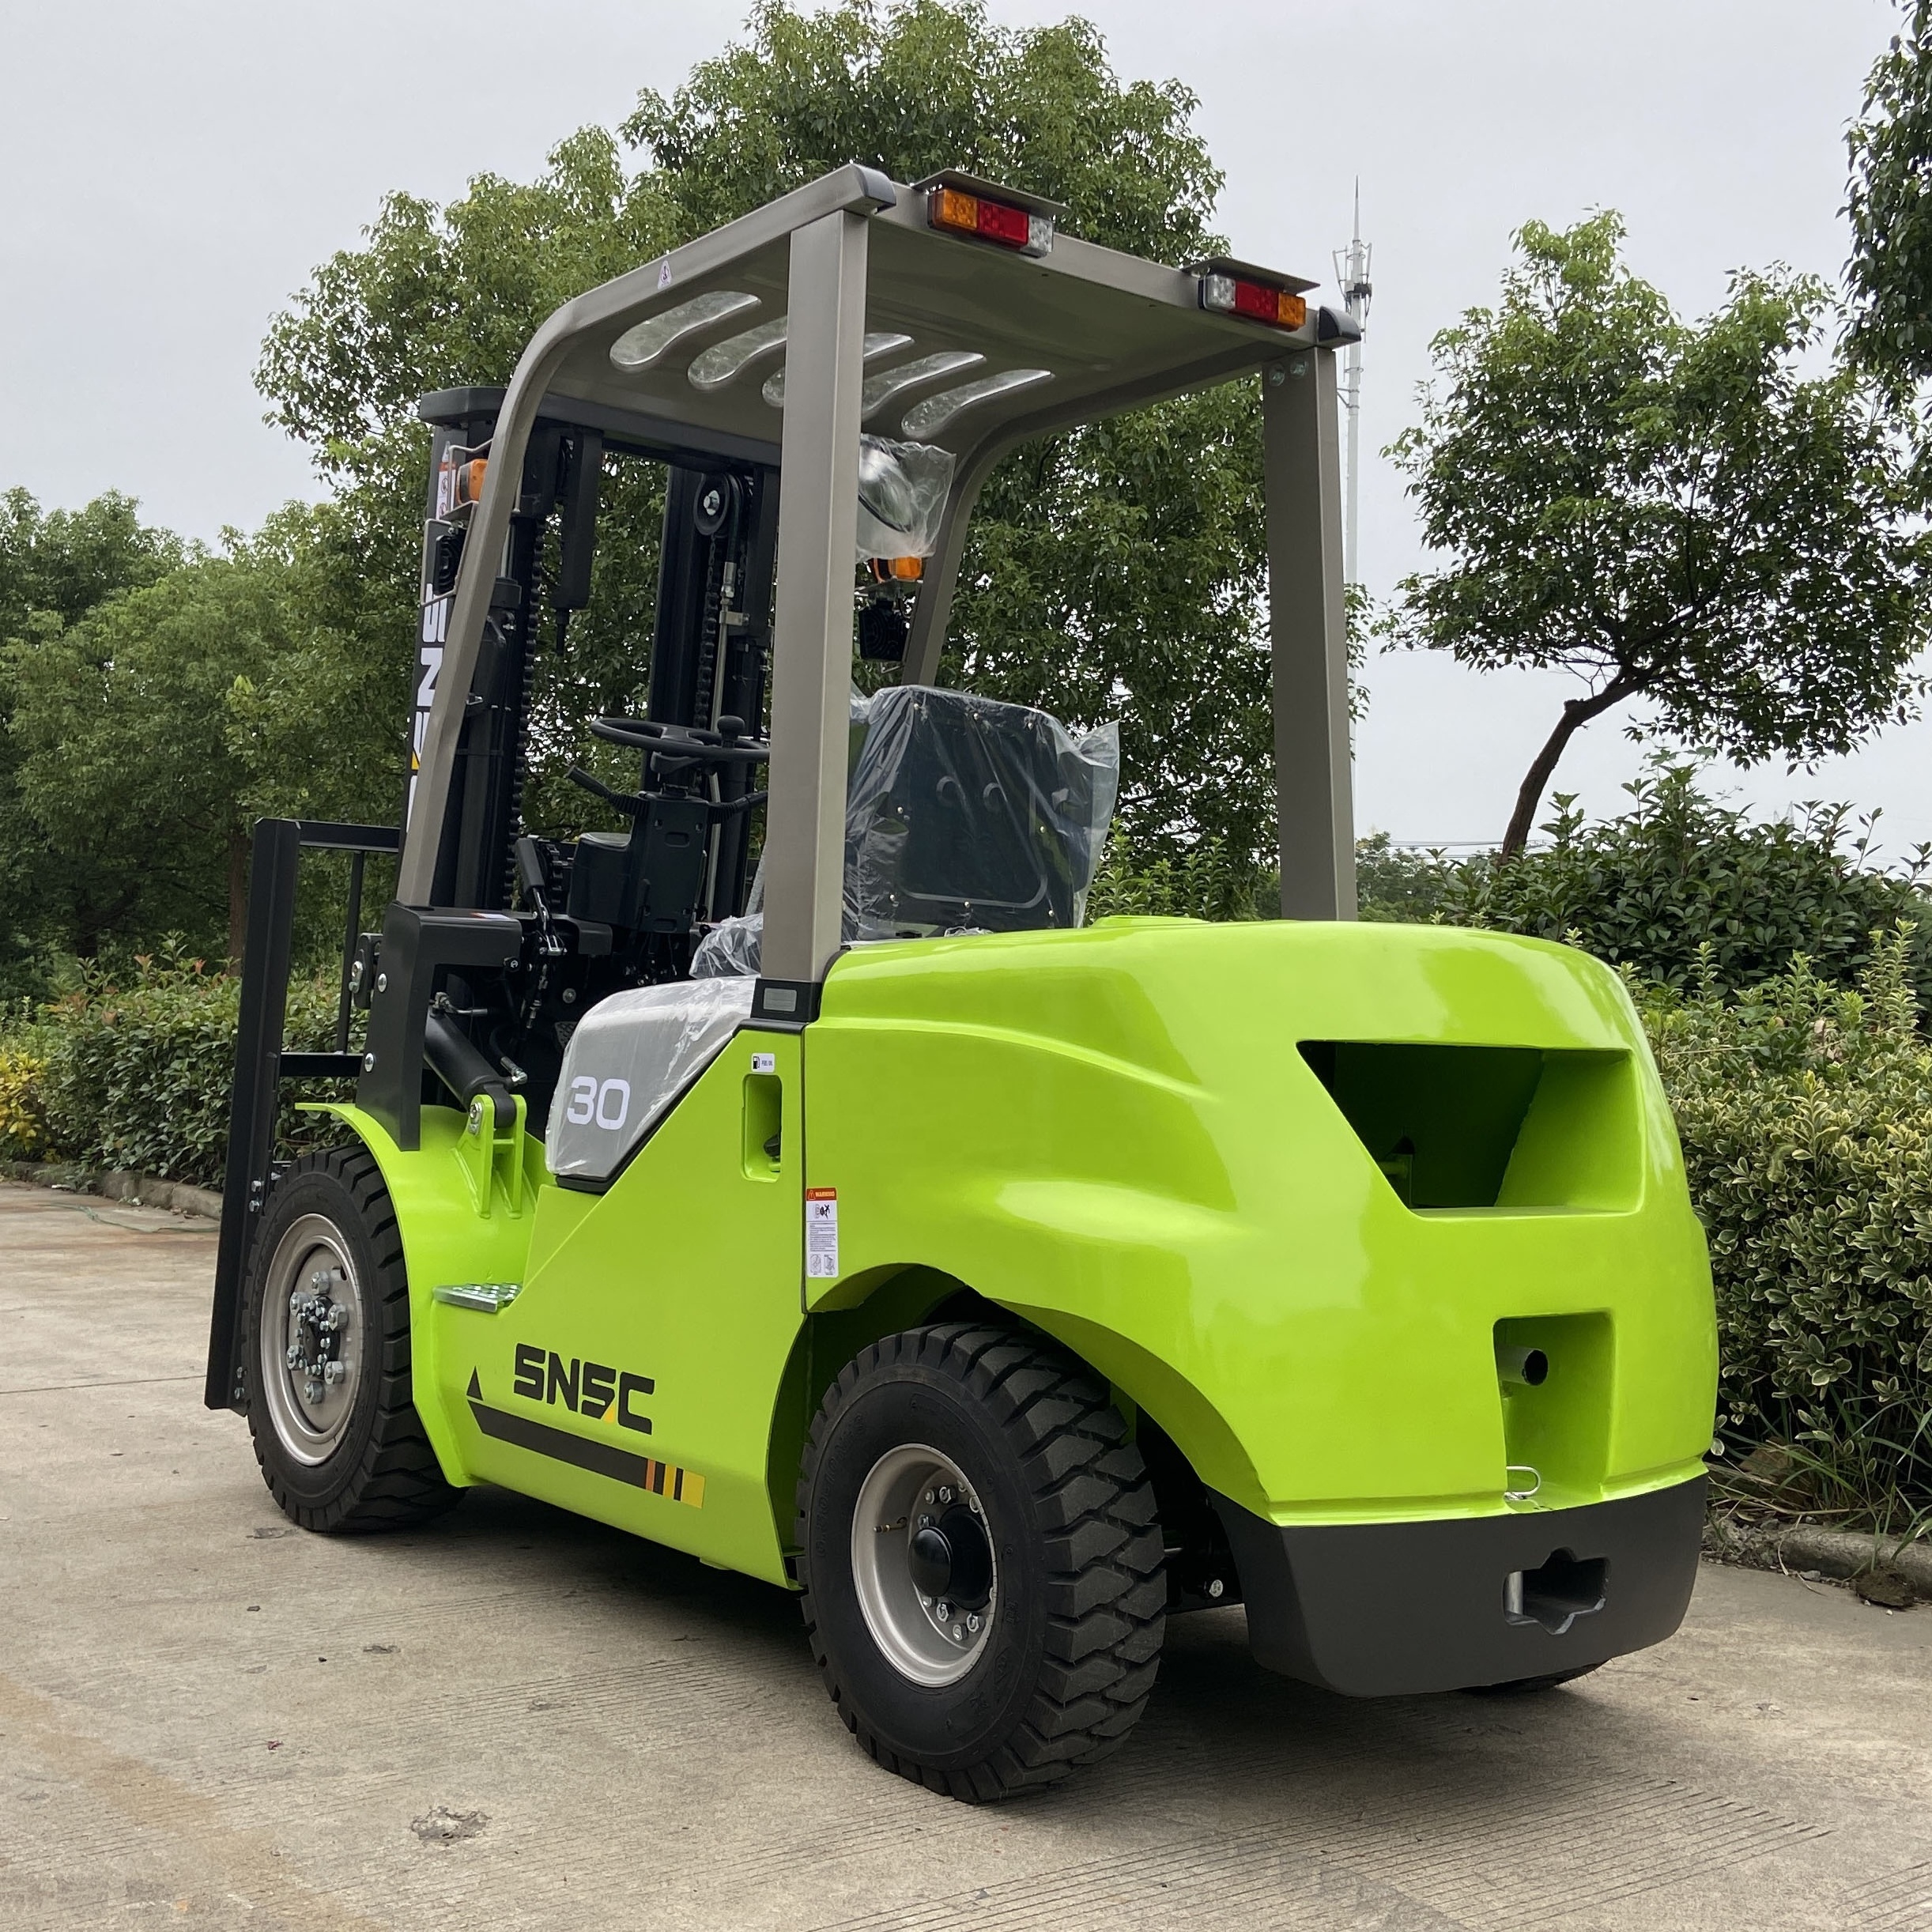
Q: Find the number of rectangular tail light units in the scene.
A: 2